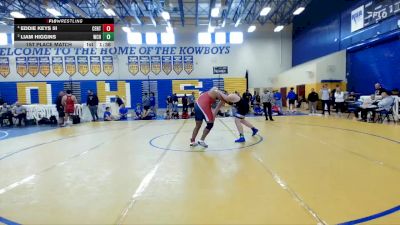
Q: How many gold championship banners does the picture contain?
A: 15